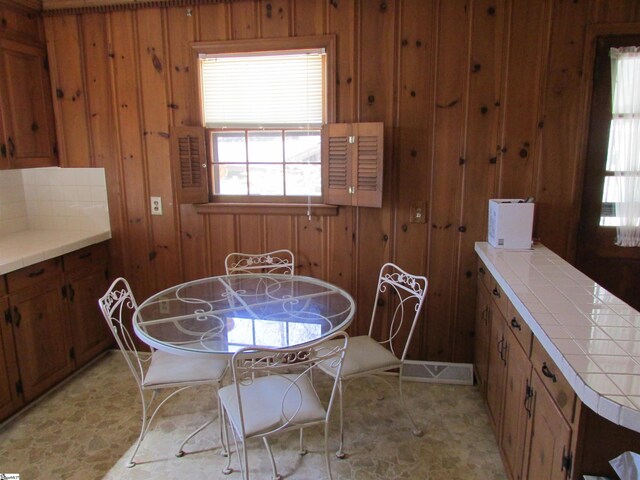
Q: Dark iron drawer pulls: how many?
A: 6